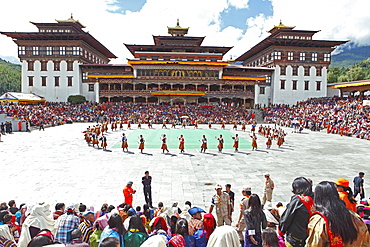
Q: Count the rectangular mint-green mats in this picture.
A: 1